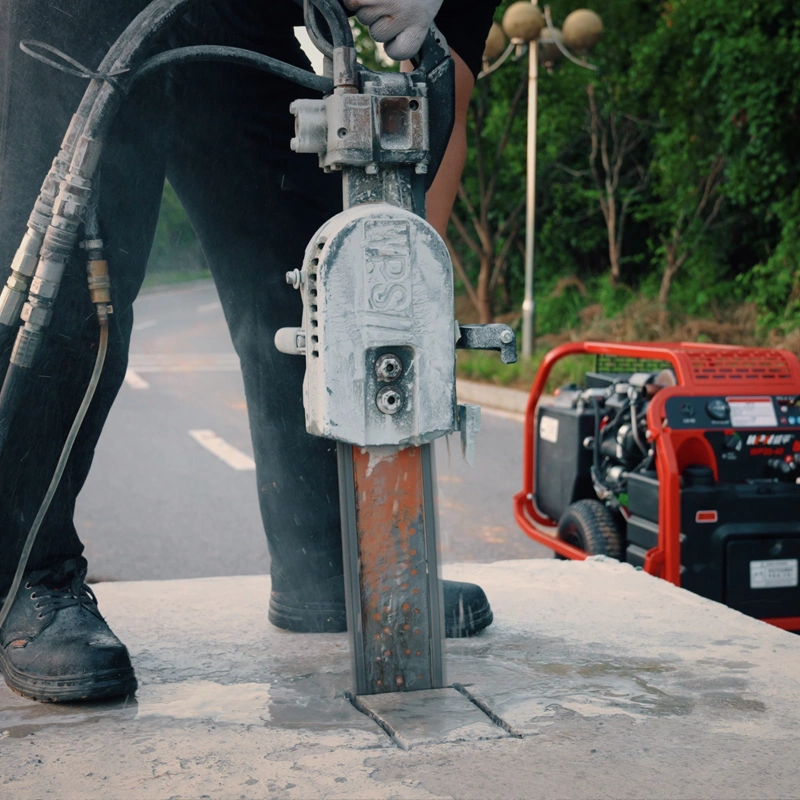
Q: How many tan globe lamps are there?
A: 4